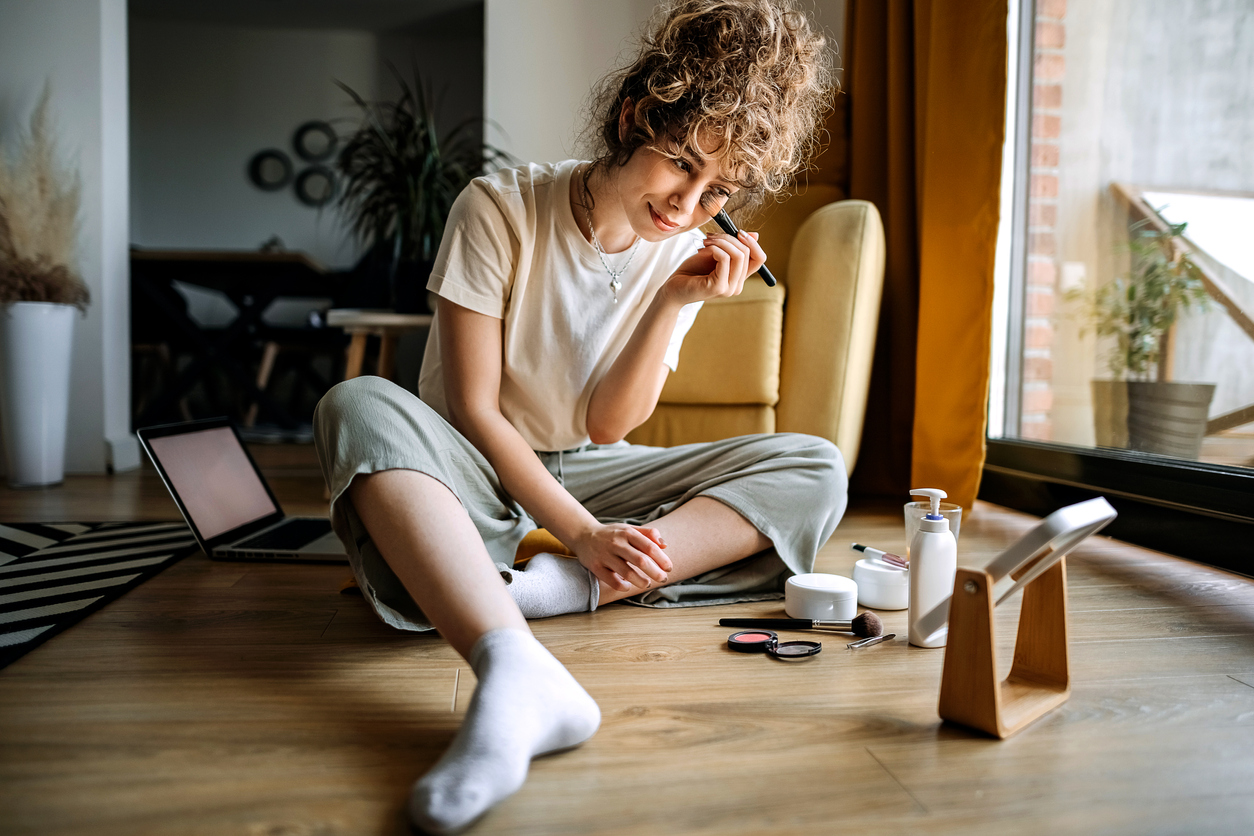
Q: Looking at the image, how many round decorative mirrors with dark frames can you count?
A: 3